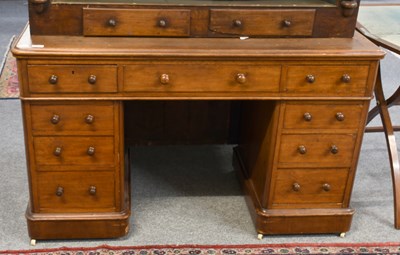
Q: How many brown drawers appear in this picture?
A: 11